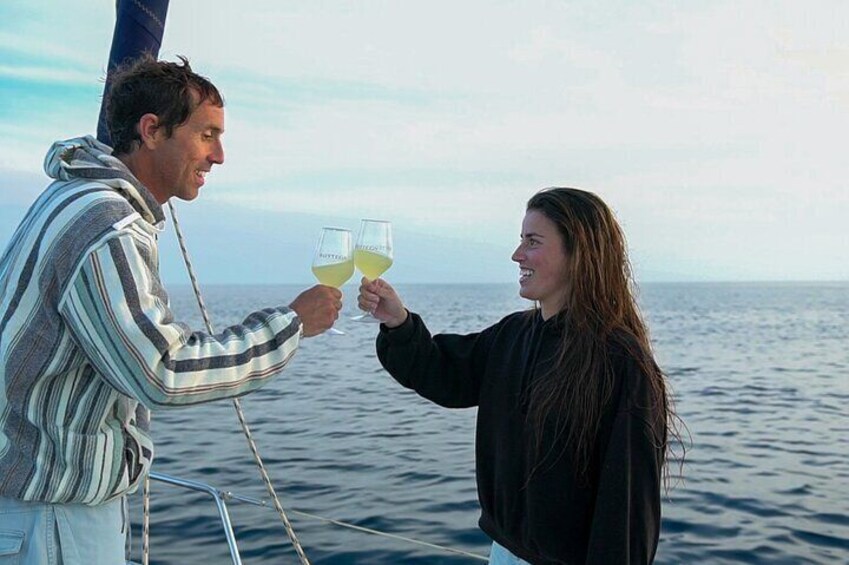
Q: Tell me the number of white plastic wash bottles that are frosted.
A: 0